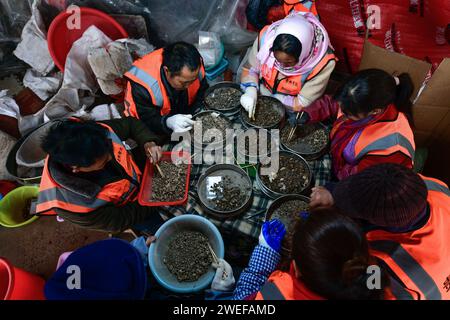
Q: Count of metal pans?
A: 8